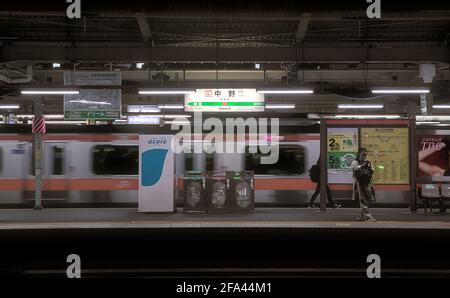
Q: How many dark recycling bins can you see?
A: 3